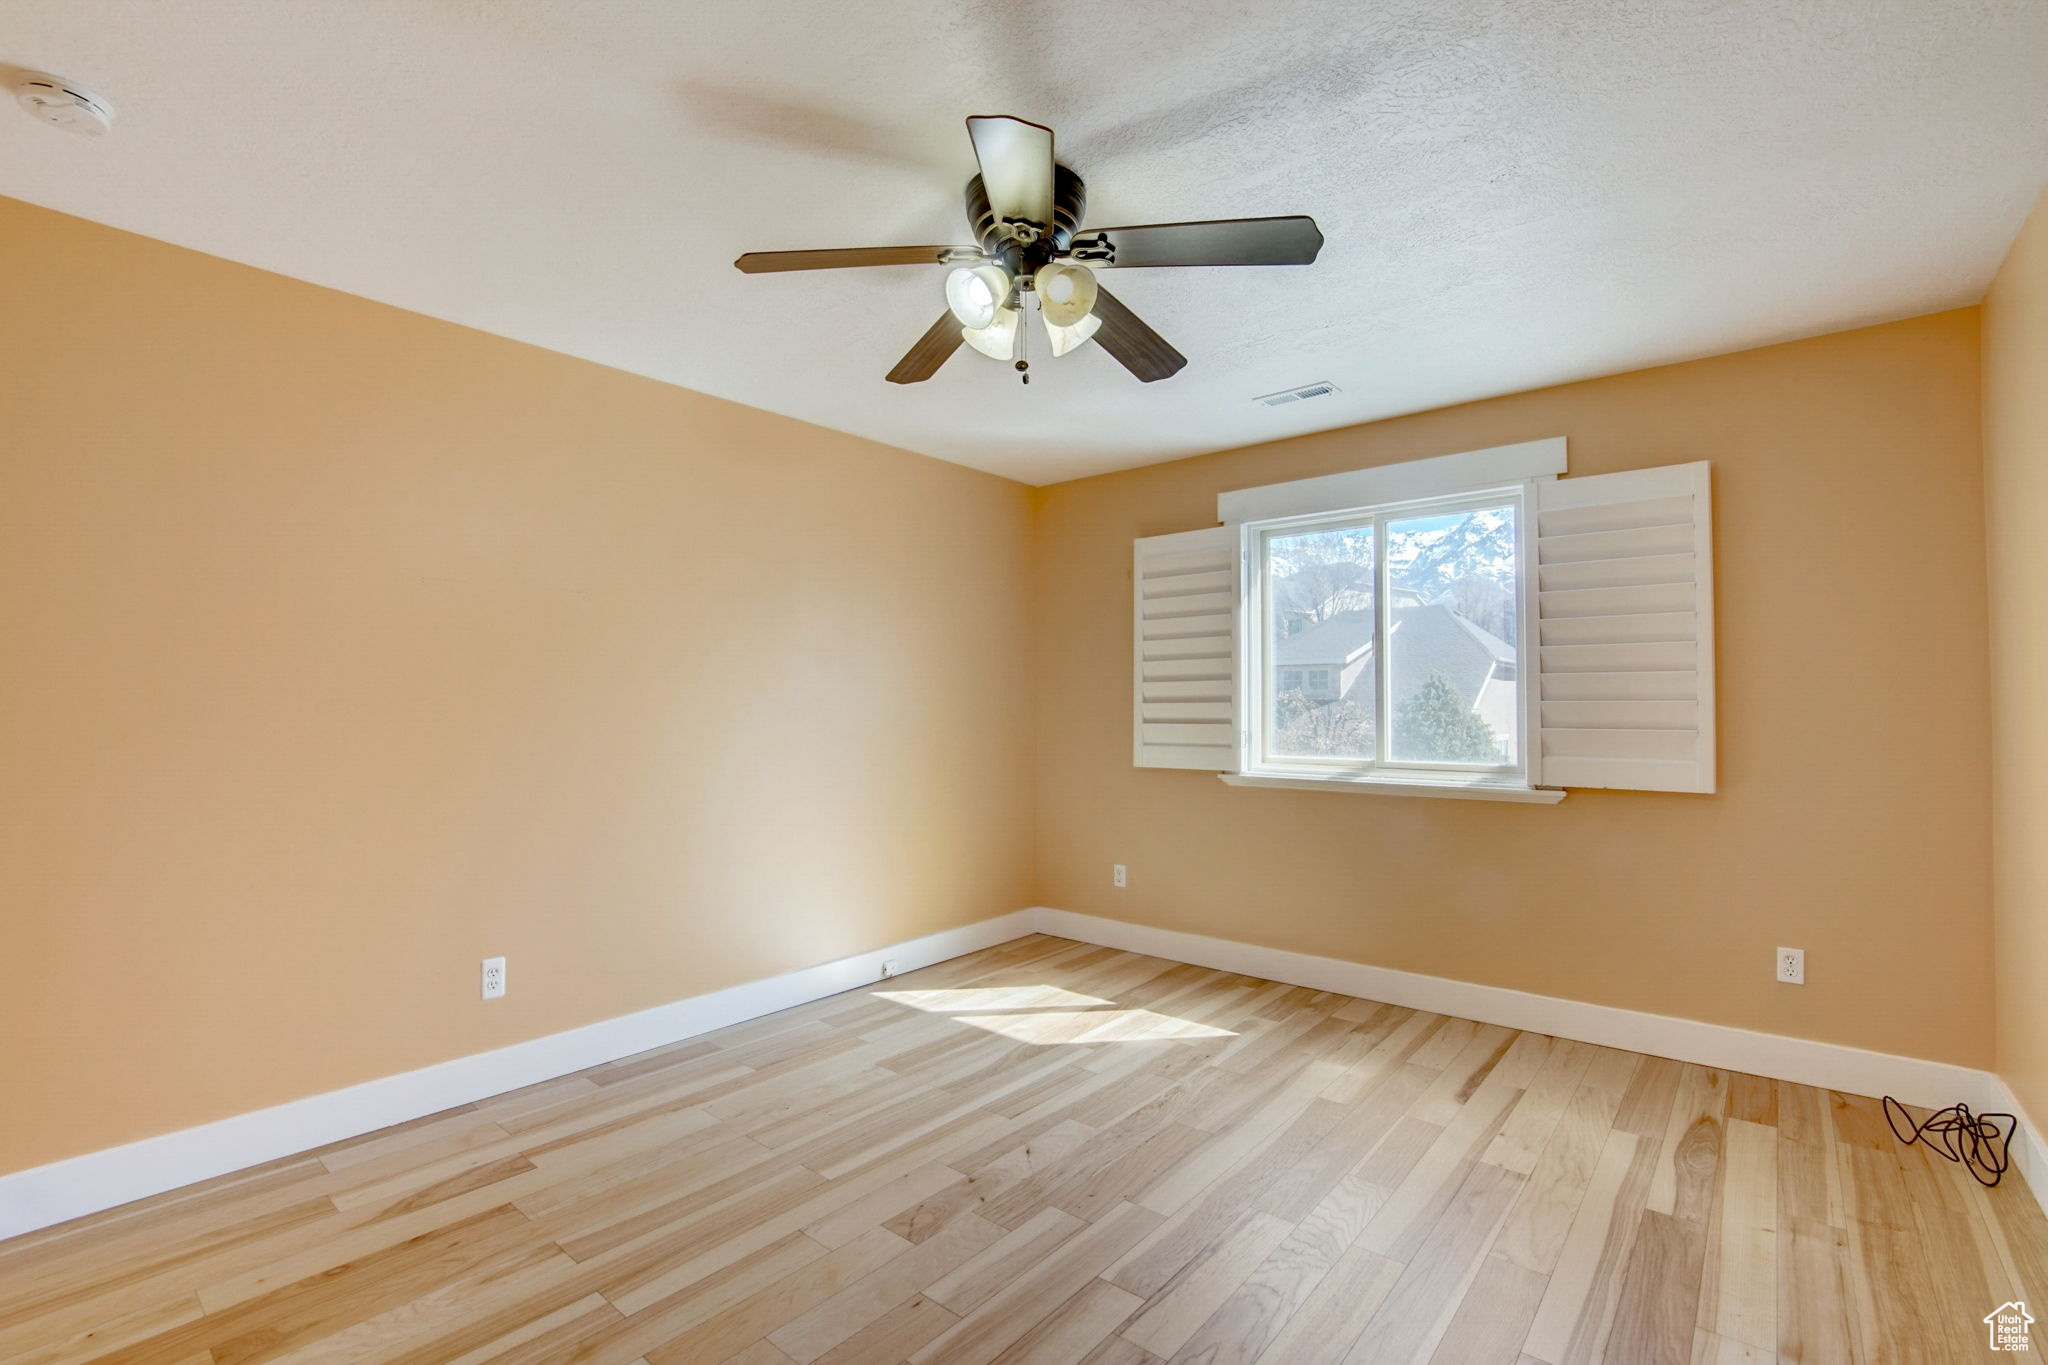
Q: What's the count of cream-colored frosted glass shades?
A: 4